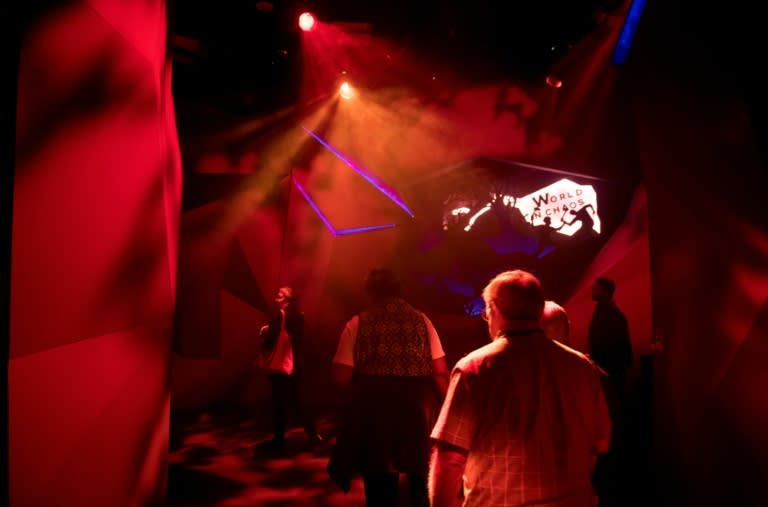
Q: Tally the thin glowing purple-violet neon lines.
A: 3